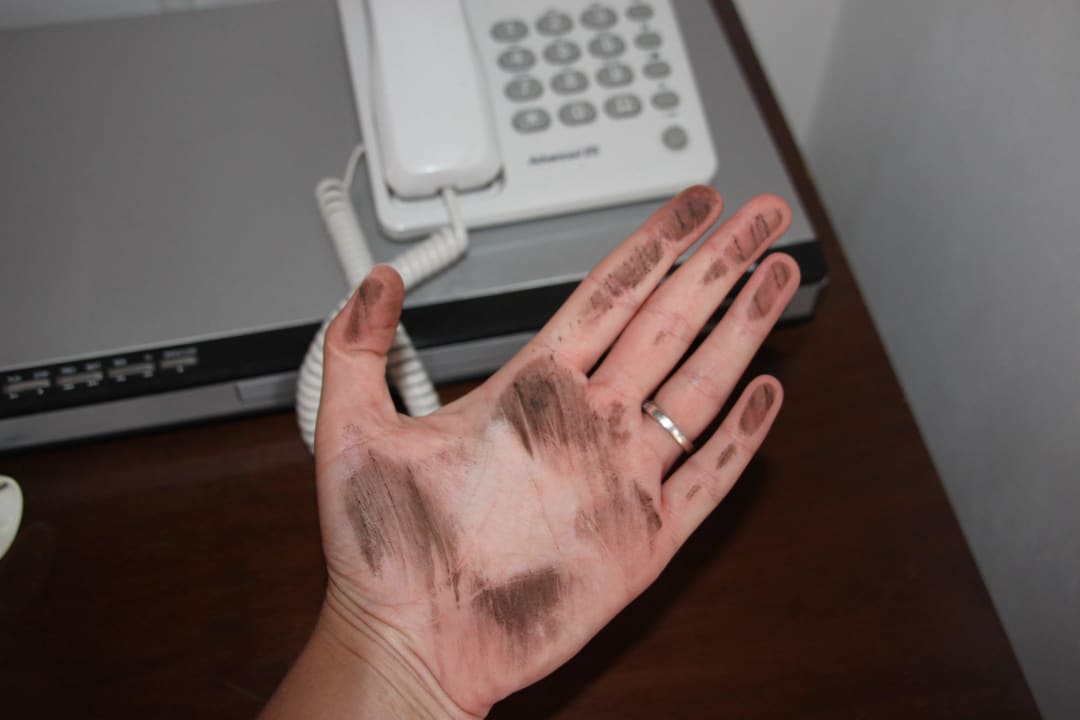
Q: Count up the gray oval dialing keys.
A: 12